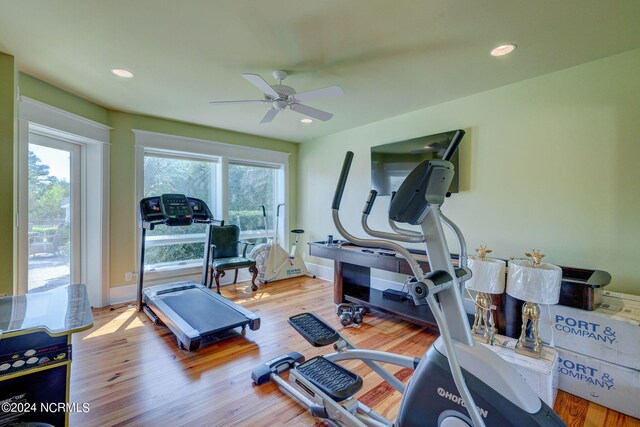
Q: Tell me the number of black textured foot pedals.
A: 2